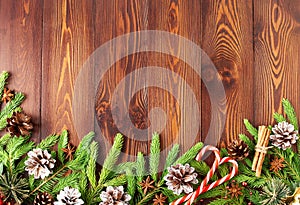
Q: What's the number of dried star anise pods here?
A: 6